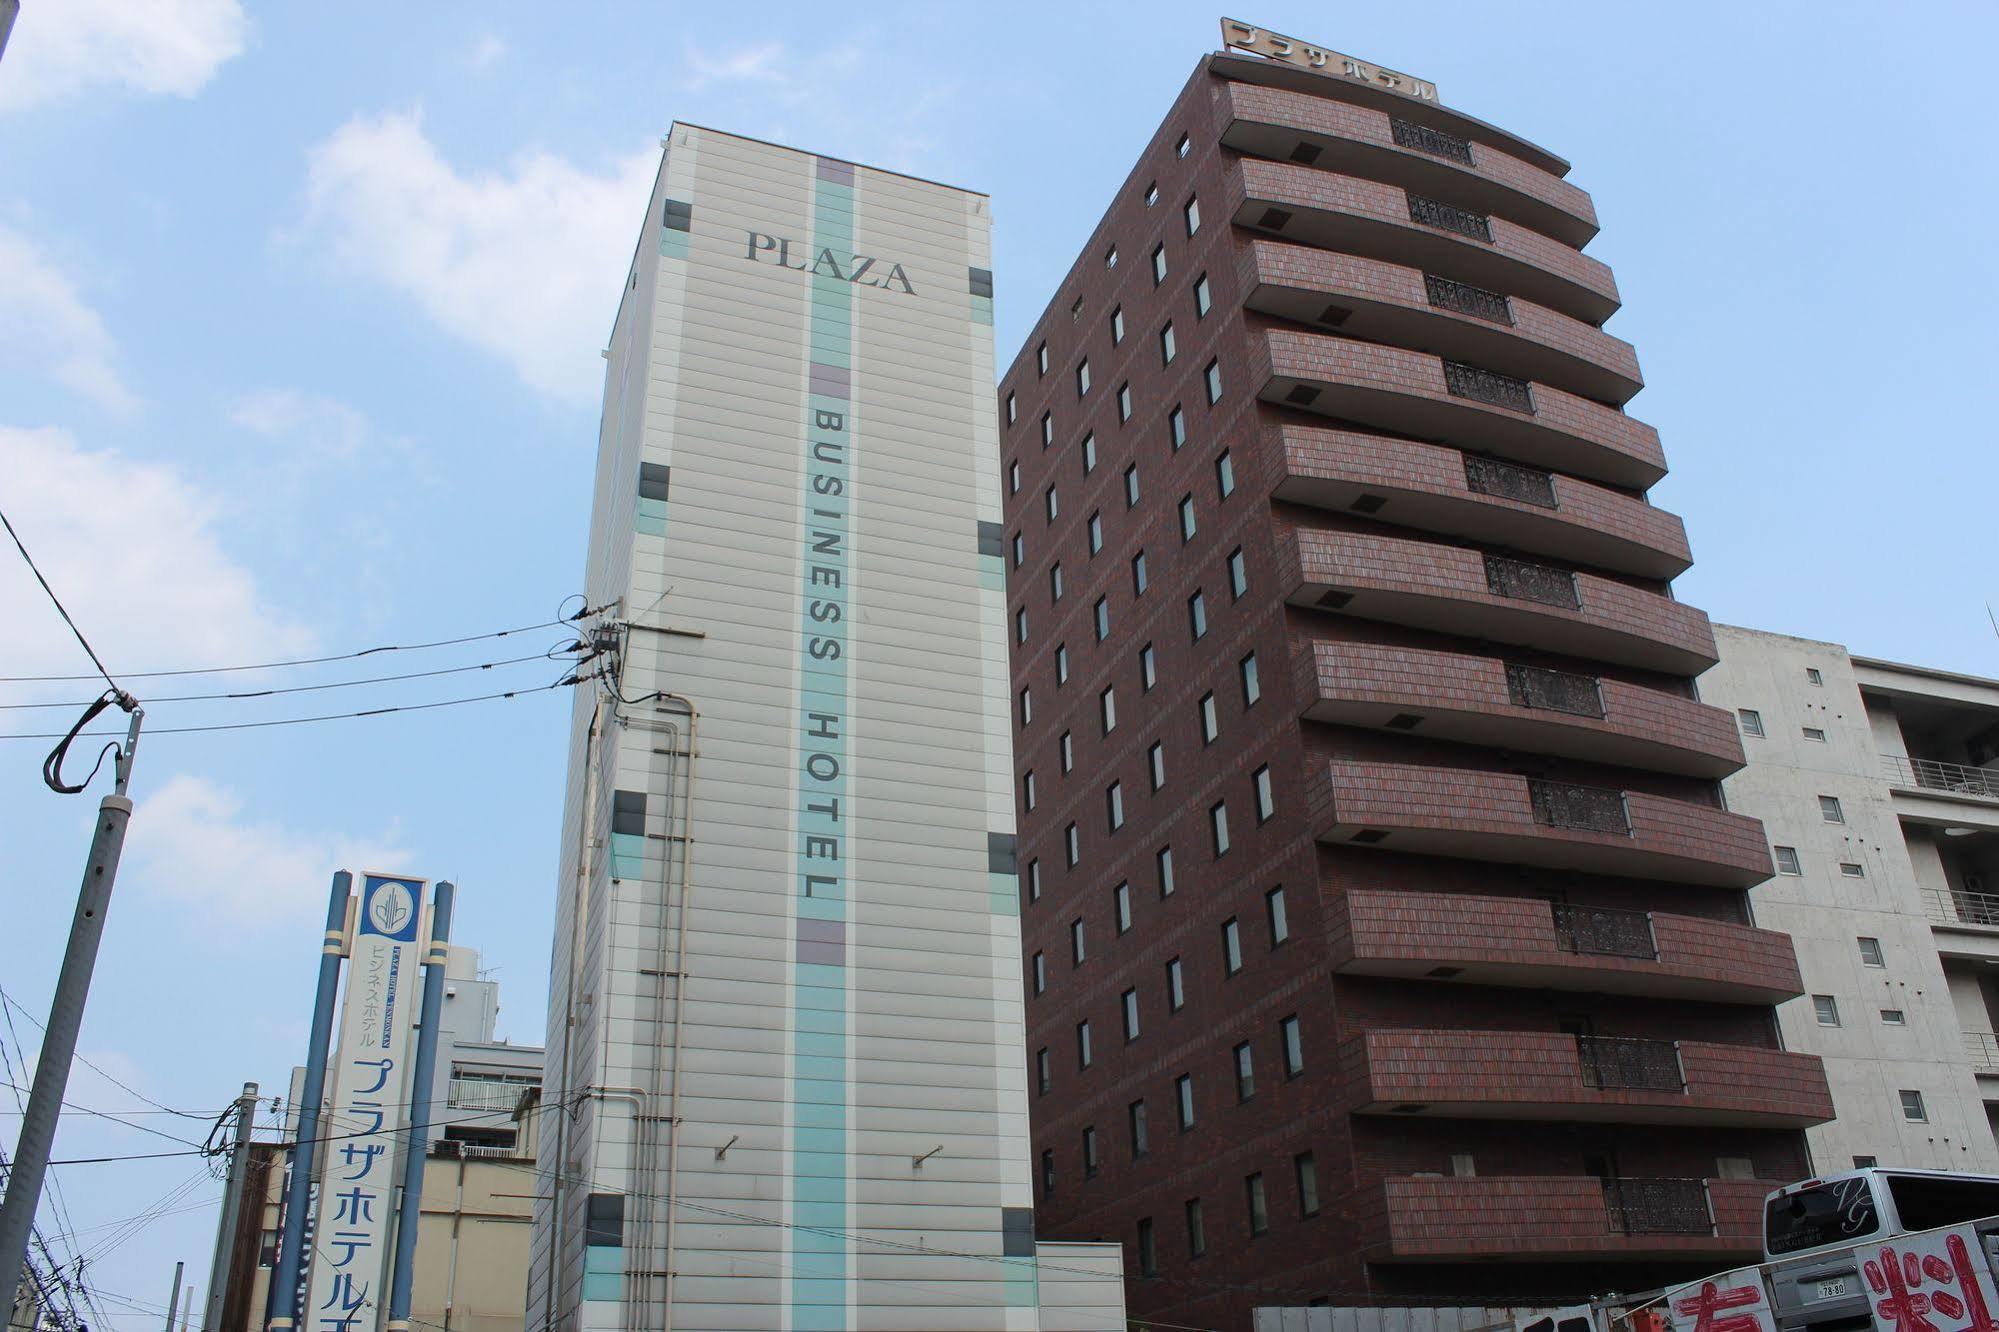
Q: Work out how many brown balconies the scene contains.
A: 11